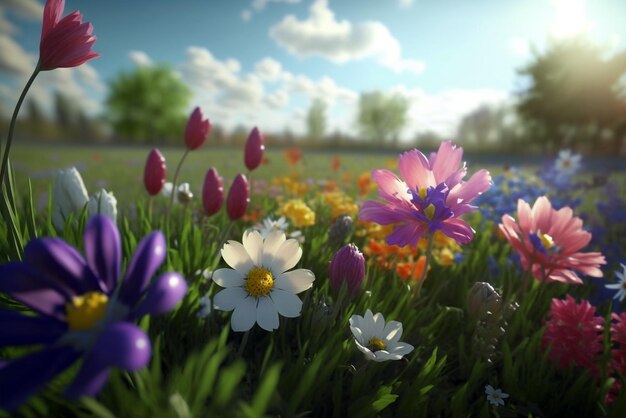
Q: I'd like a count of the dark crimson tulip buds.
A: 5